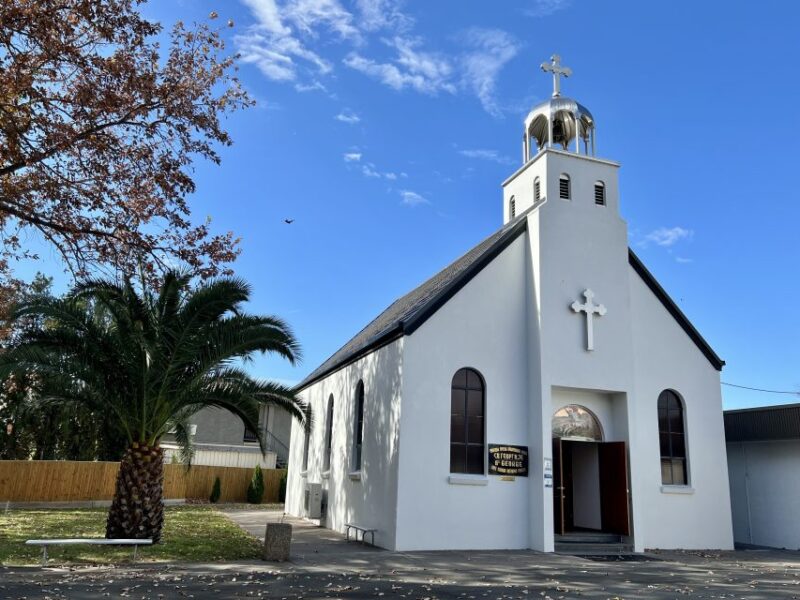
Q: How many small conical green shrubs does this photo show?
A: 3